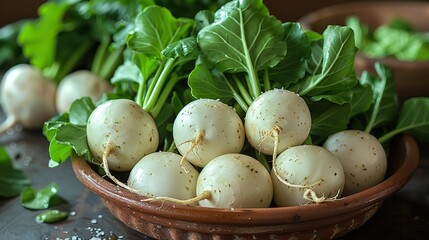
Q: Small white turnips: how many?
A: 9